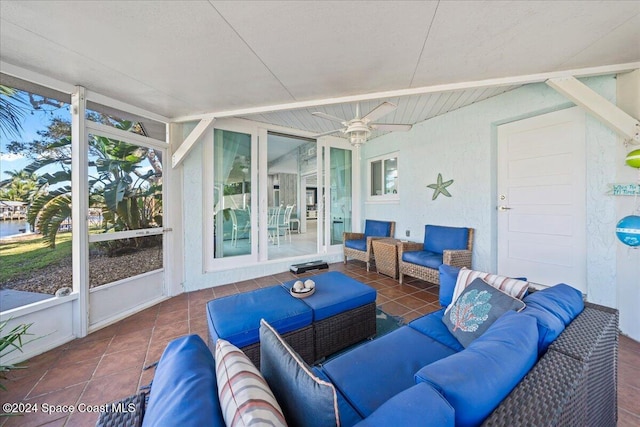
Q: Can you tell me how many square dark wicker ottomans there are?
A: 2